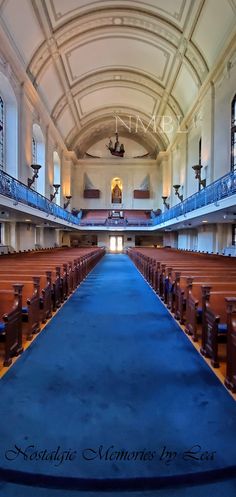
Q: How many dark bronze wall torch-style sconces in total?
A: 6